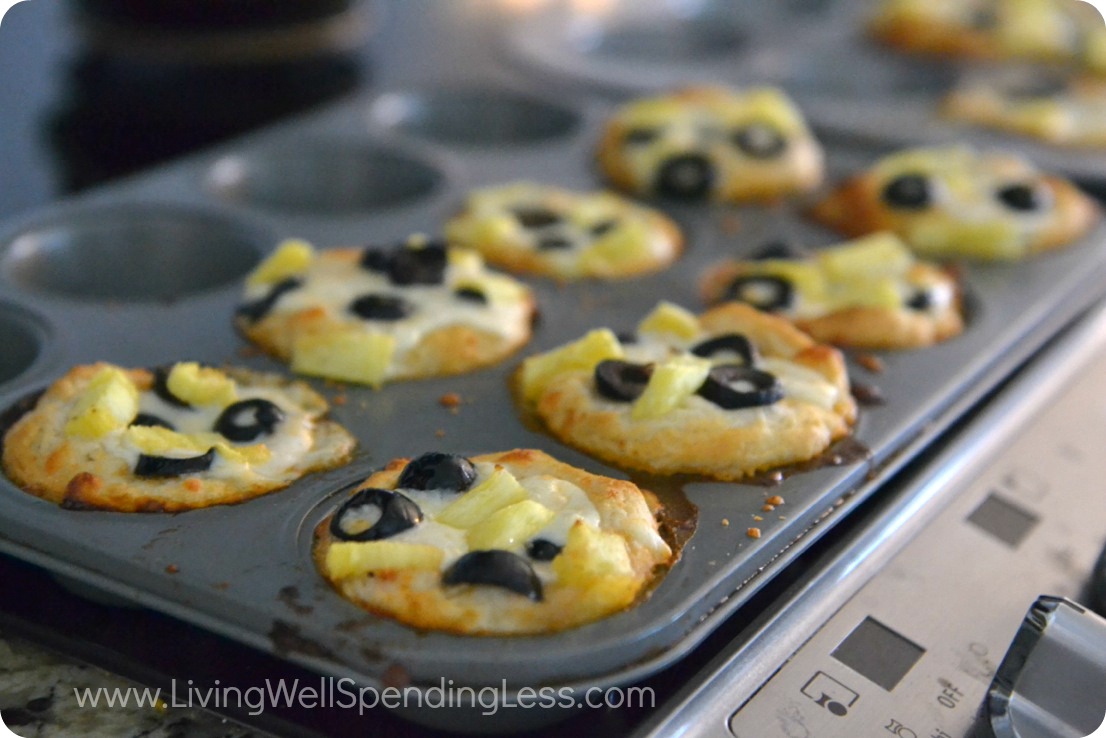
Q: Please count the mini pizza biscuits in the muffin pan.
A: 8